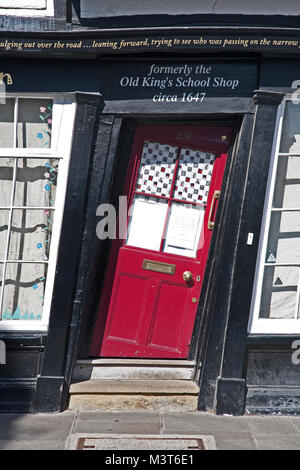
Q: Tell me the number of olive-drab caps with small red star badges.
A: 0